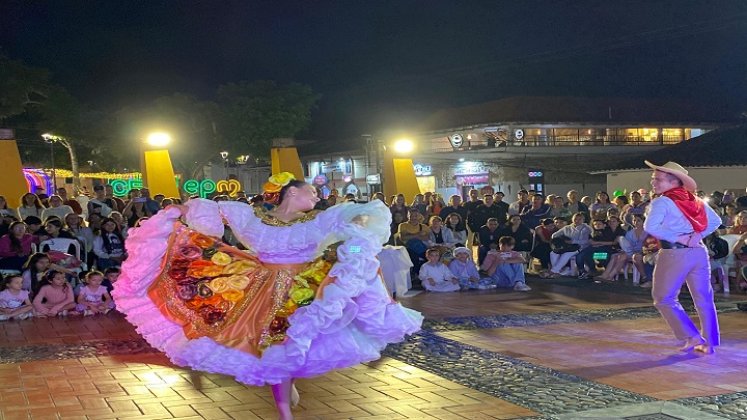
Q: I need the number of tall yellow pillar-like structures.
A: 4